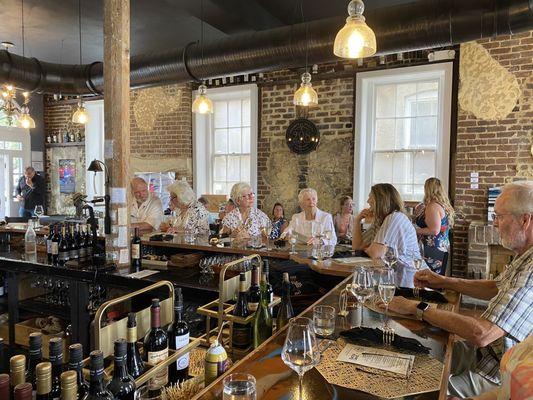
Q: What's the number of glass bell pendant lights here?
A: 5